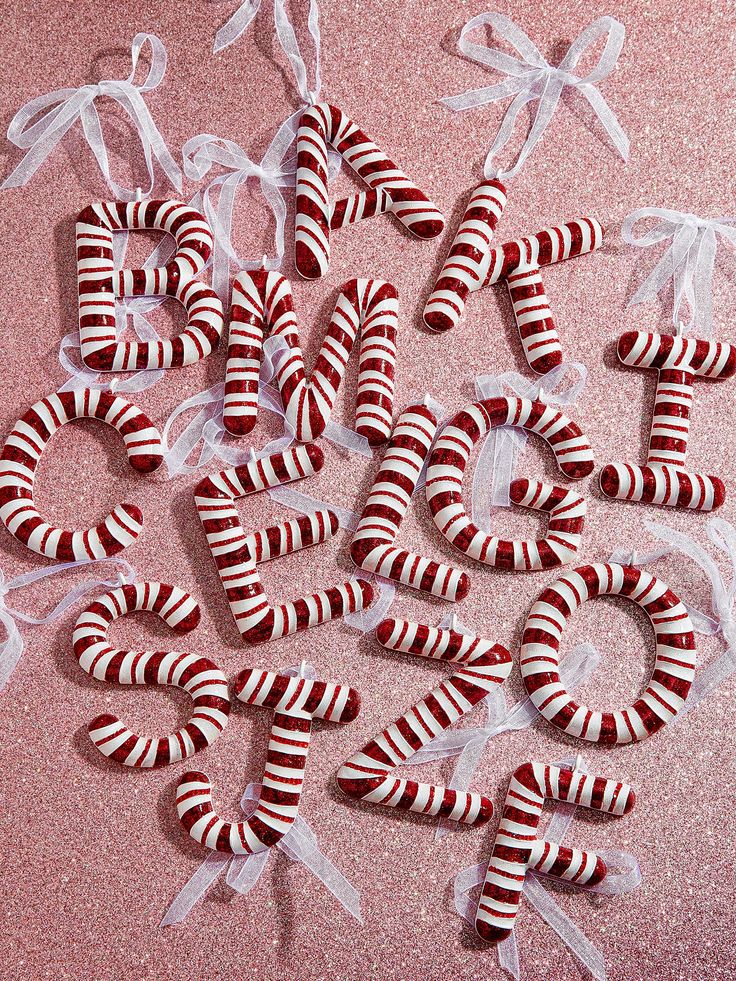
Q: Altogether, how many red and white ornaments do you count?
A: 14